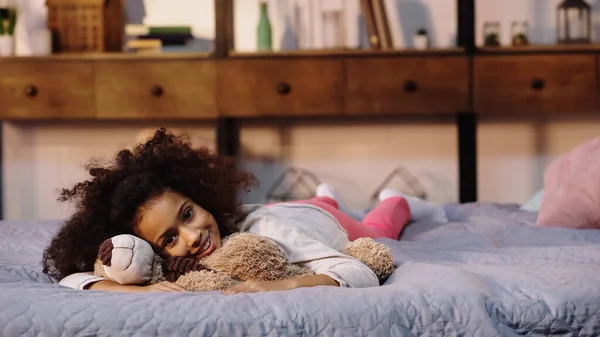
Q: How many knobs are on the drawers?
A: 5